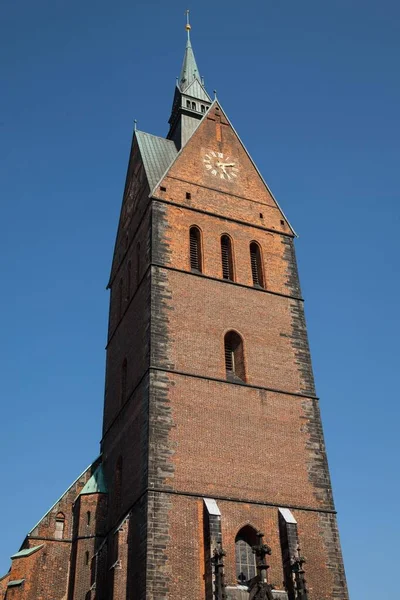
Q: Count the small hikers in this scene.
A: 0